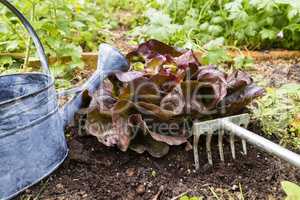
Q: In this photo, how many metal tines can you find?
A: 5